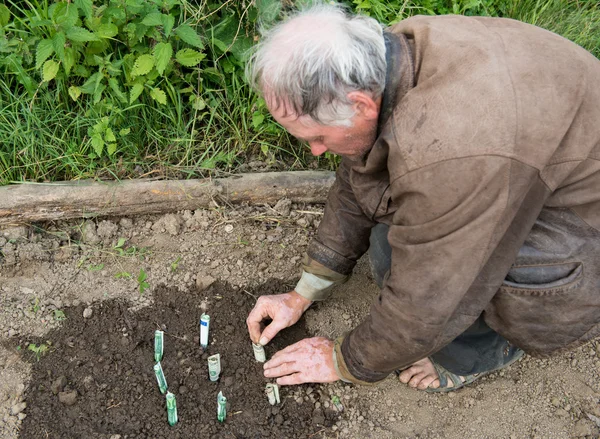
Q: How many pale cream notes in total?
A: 3